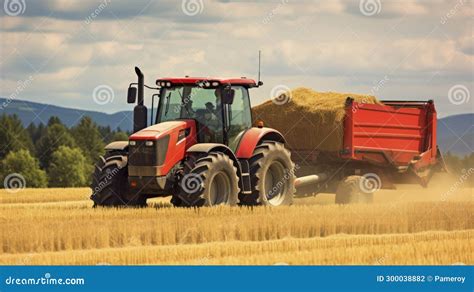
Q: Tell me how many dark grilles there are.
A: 1